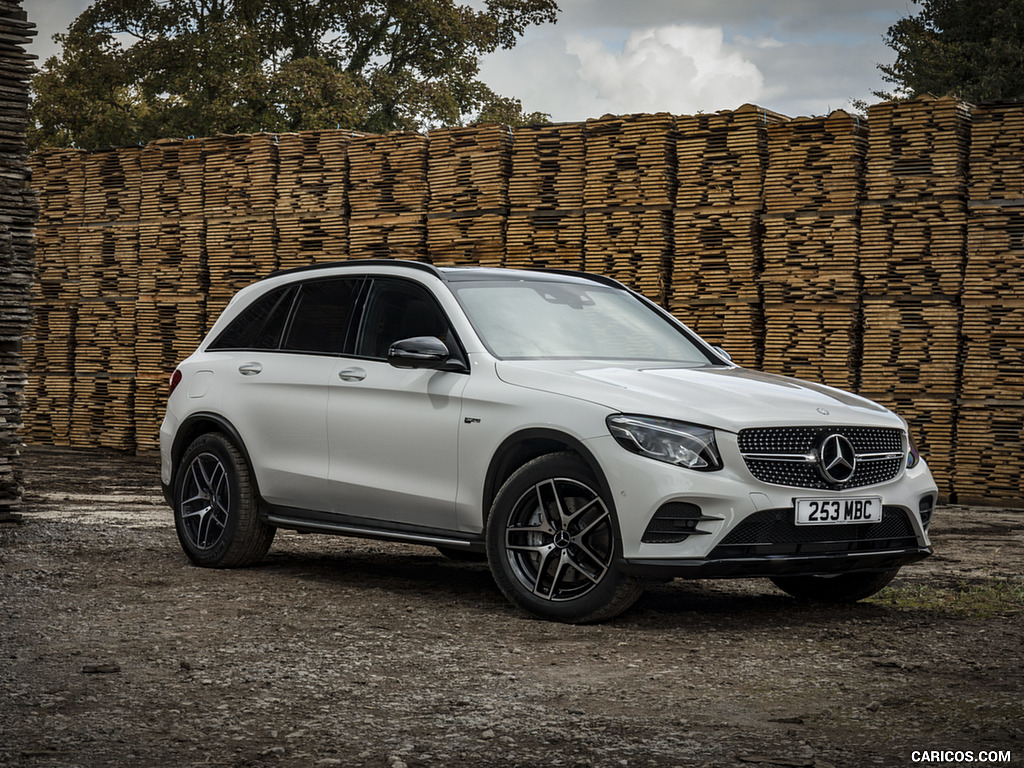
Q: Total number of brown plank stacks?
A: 13